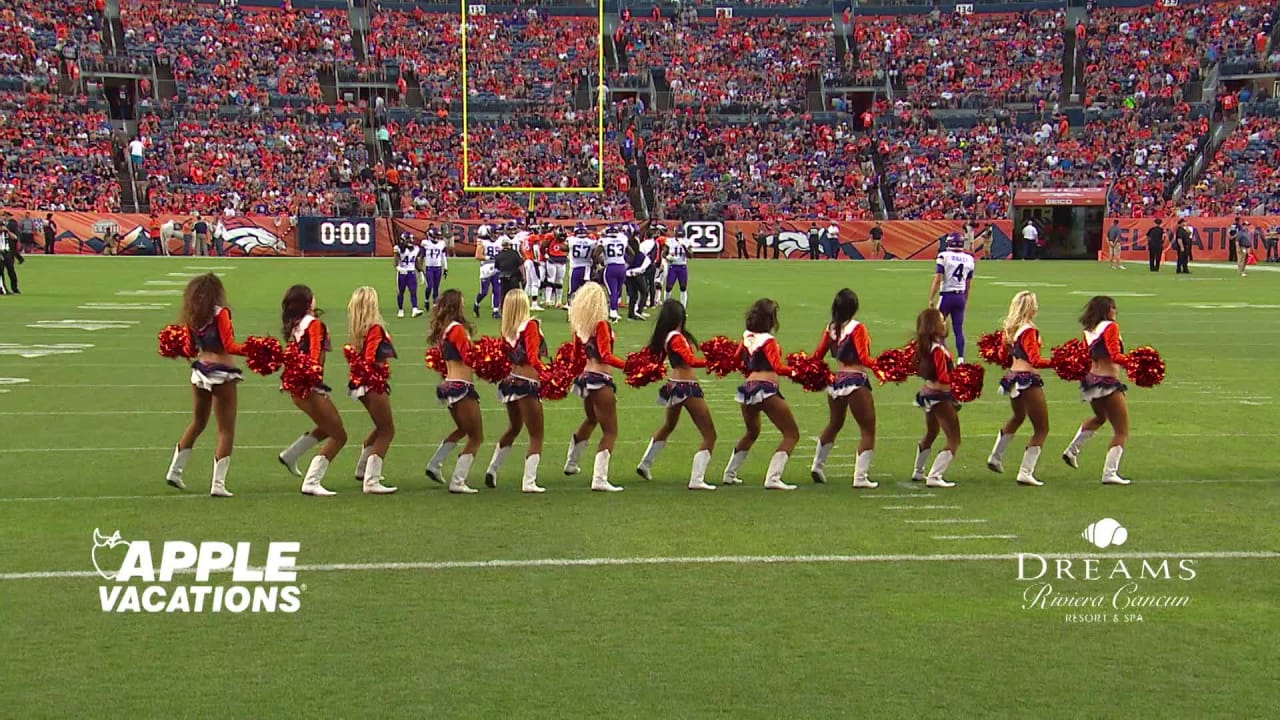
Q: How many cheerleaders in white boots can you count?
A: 12